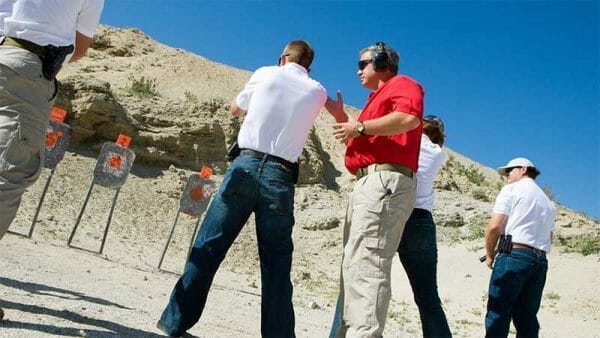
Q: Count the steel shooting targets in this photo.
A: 3